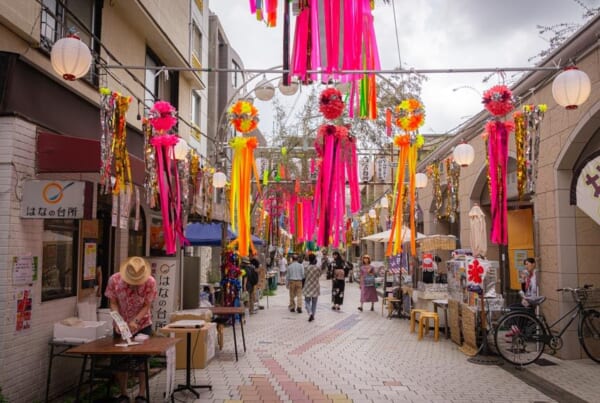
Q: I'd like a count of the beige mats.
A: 2